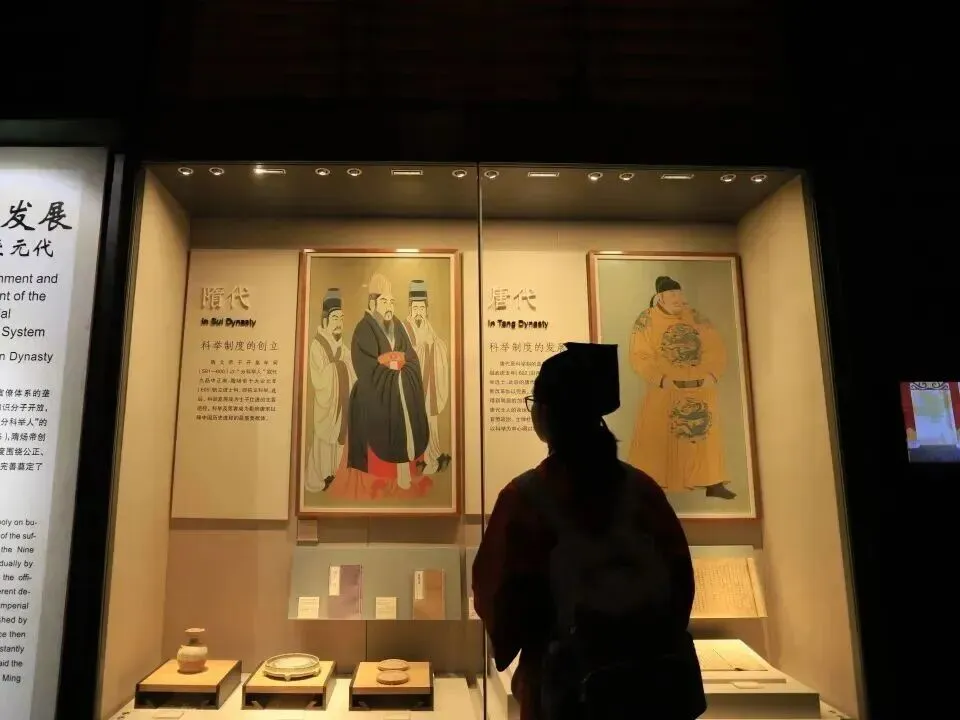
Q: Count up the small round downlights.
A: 10